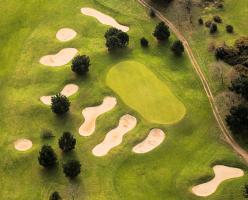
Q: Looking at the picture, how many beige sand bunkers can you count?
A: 9